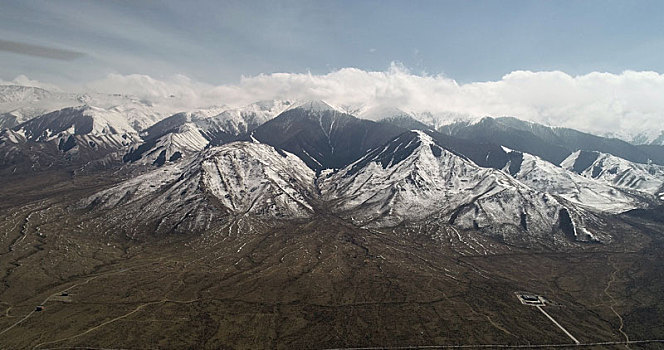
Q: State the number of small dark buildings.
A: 2